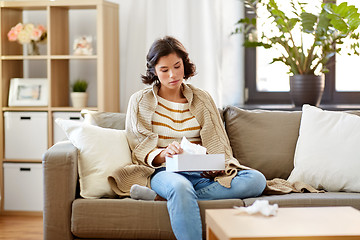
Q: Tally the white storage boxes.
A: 3